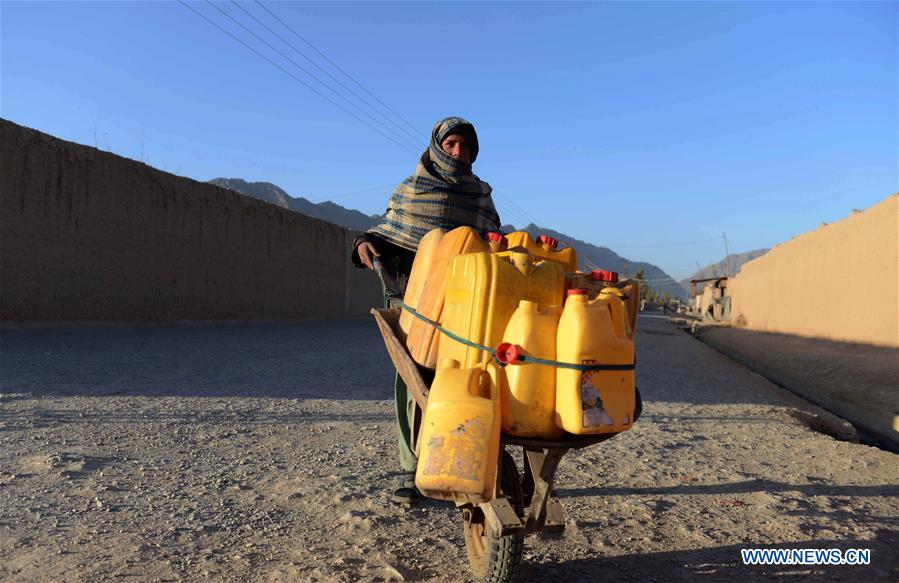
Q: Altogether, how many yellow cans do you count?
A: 8